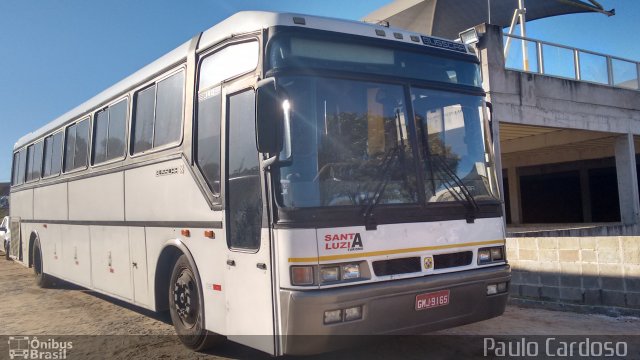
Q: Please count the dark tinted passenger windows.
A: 6